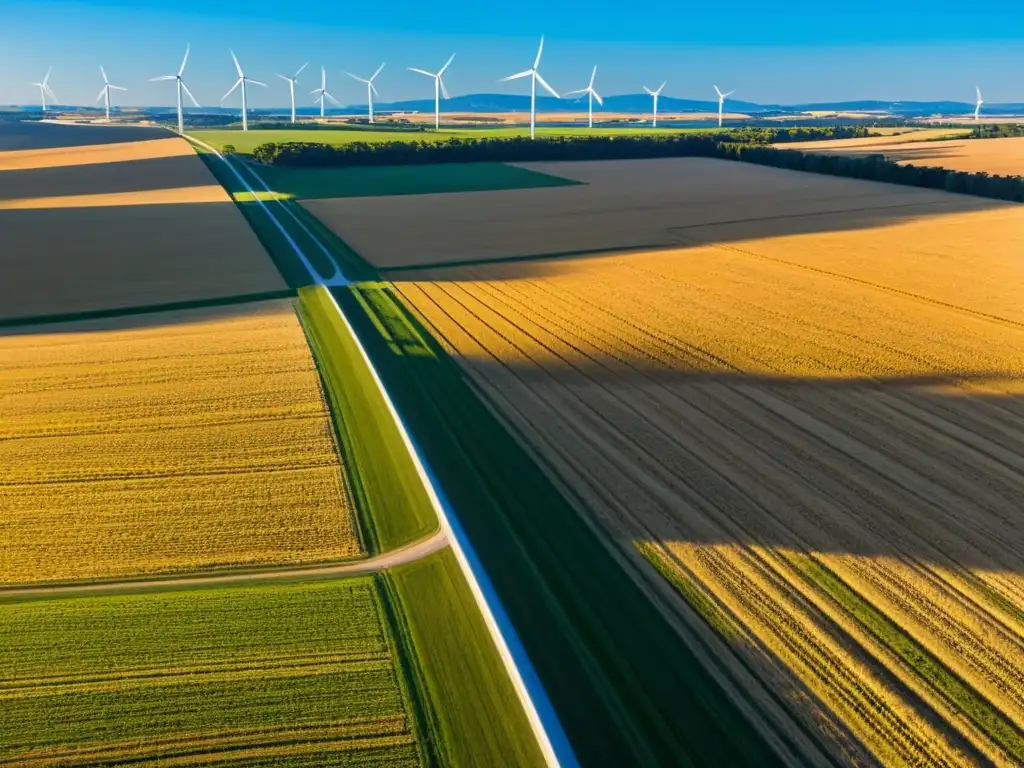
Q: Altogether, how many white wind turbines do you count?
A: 13